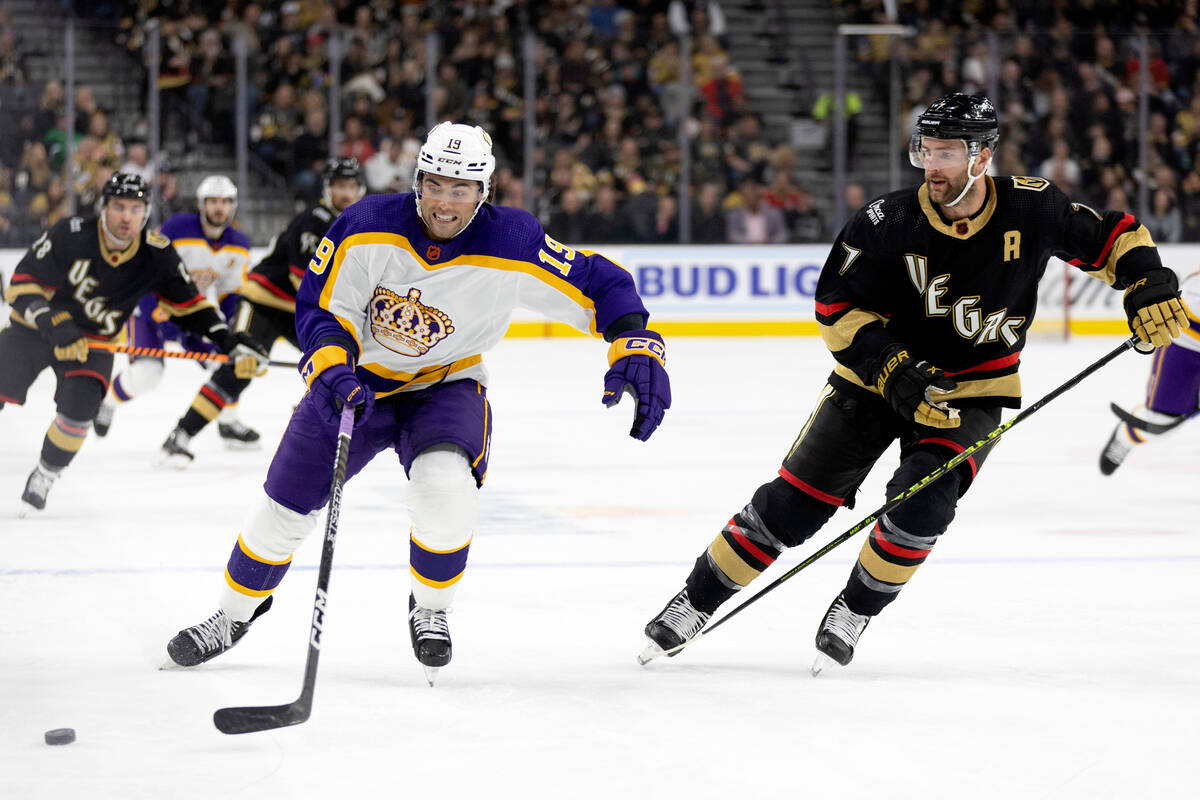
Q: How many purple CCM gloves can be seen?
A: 2